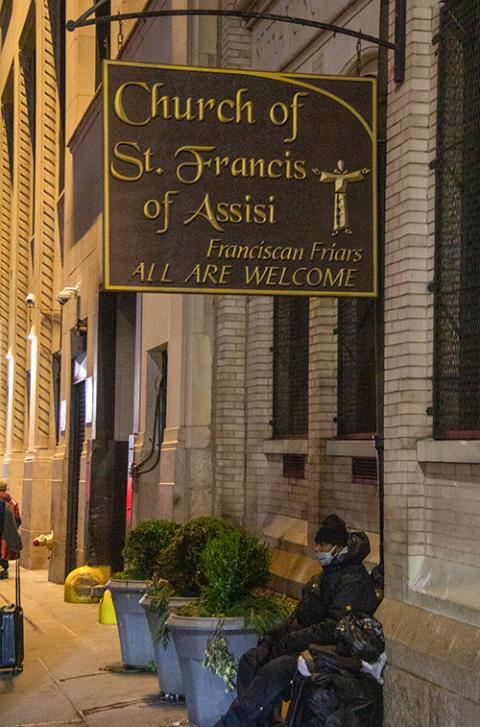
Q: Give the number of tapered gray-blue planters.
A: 3